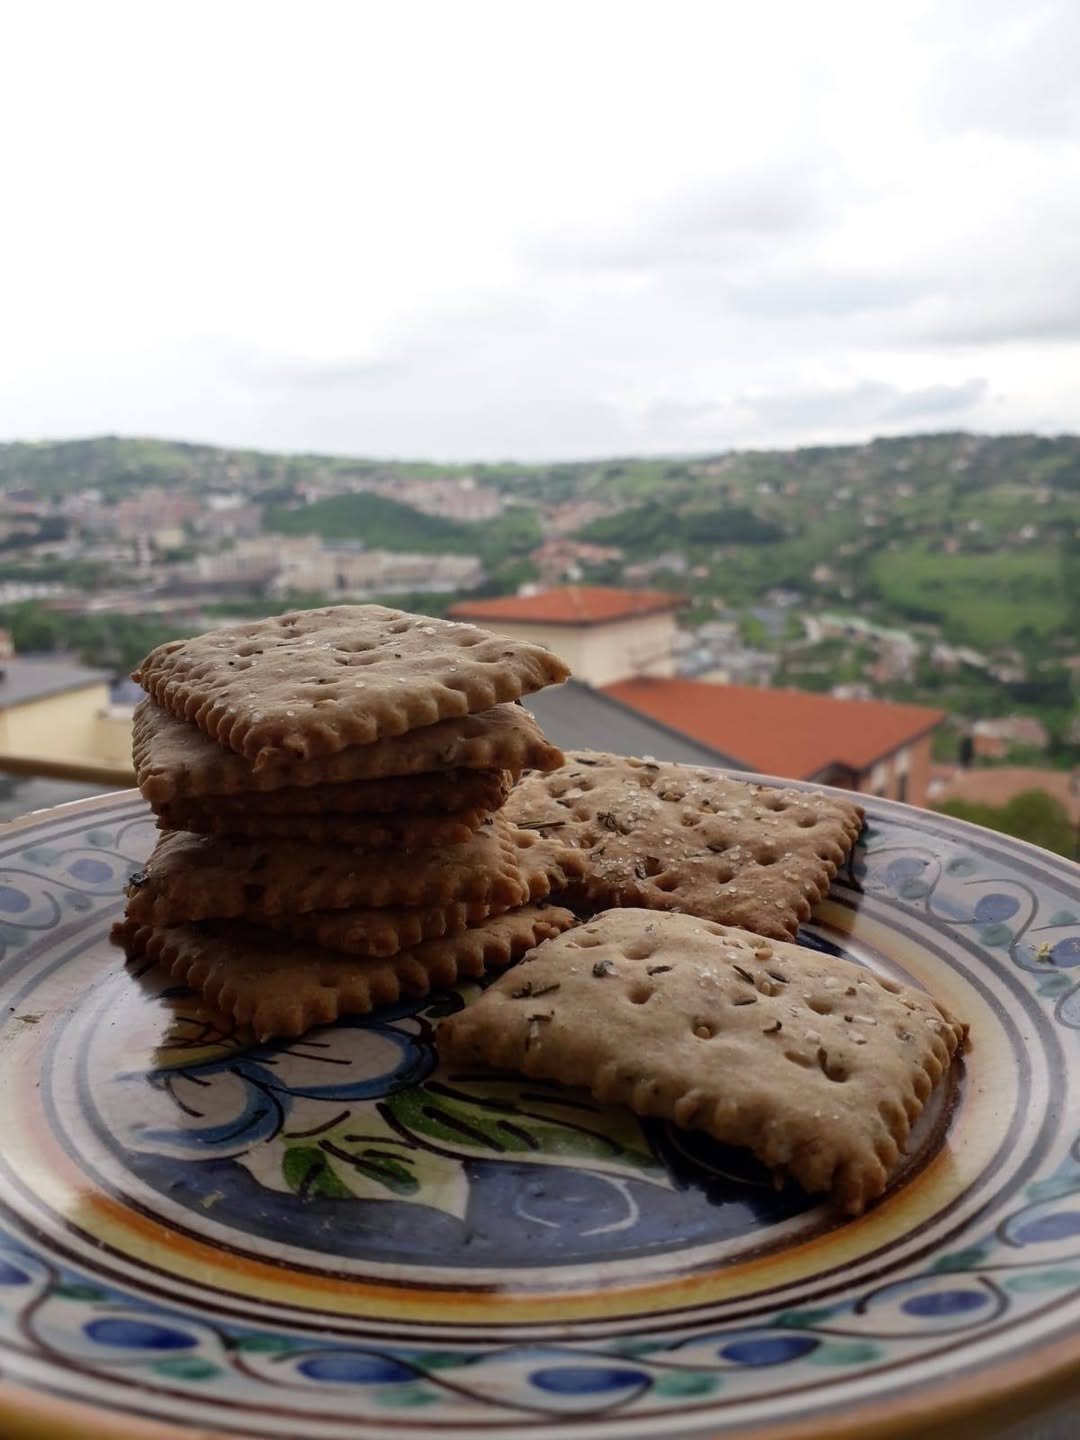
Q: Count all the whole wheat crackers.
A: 9